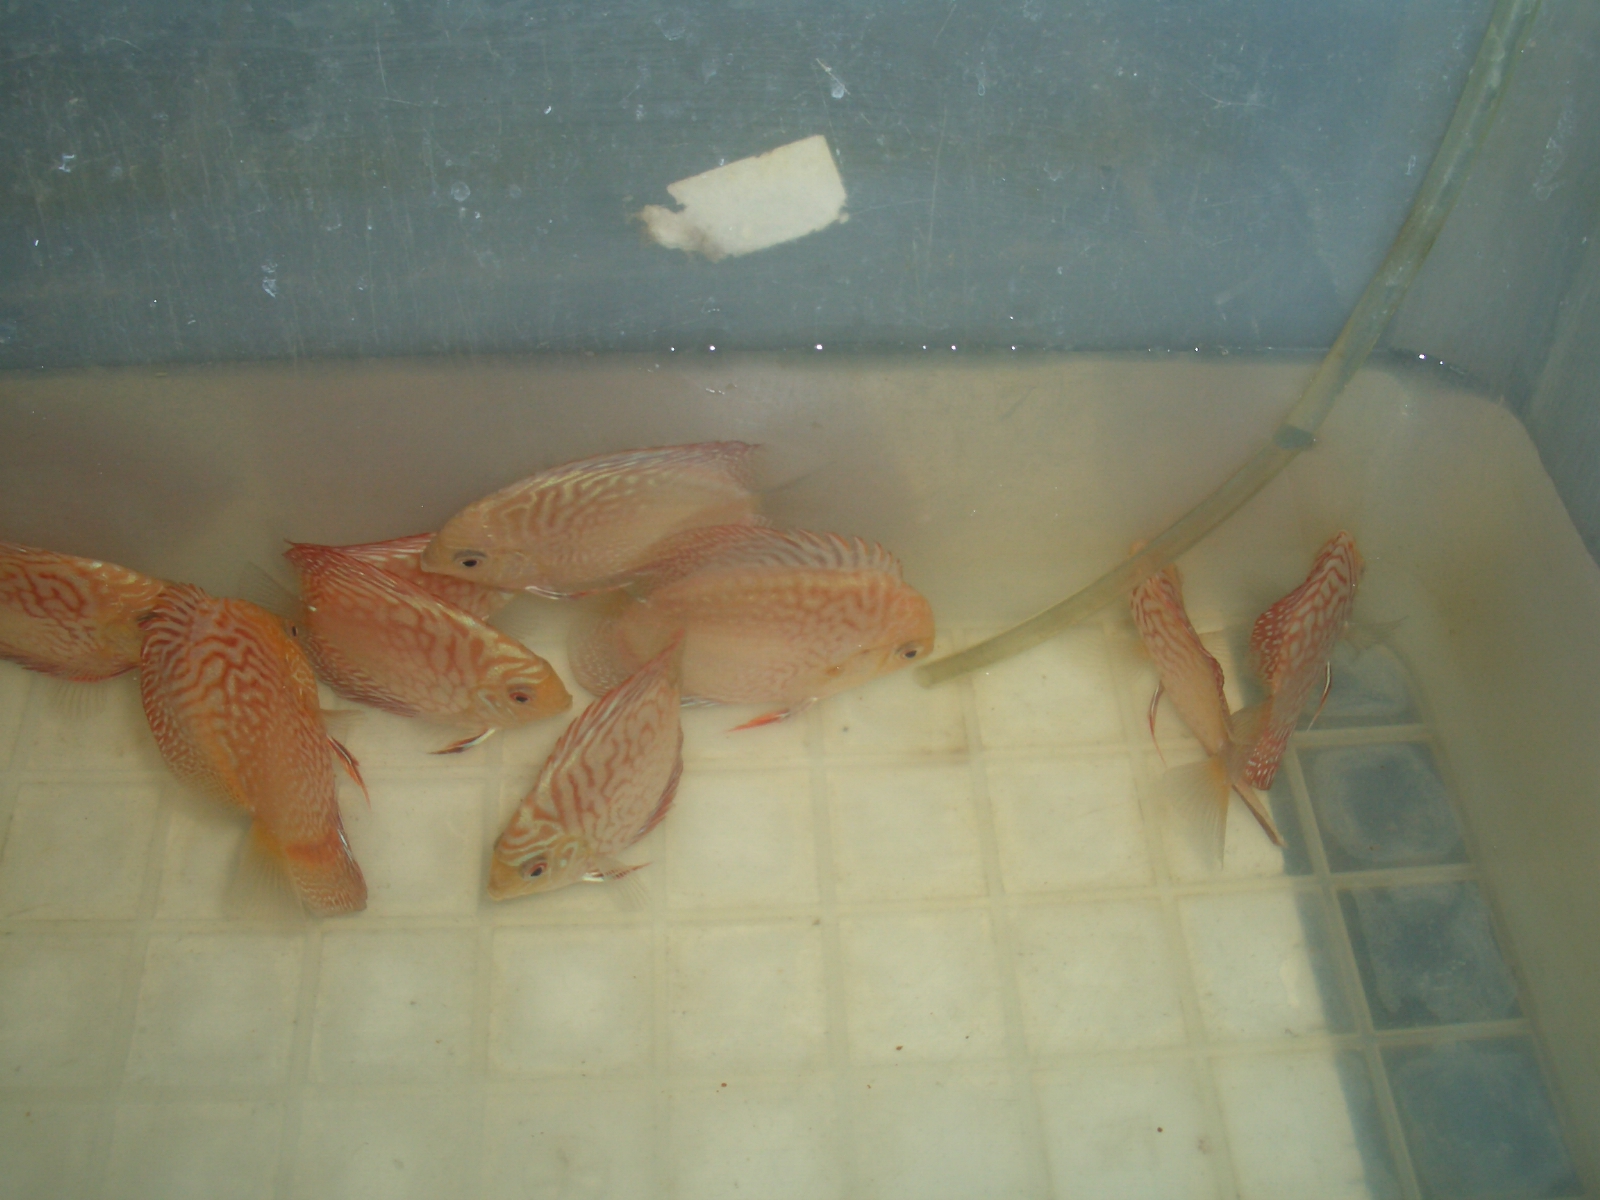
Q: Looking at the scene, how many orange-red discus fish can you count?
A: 9